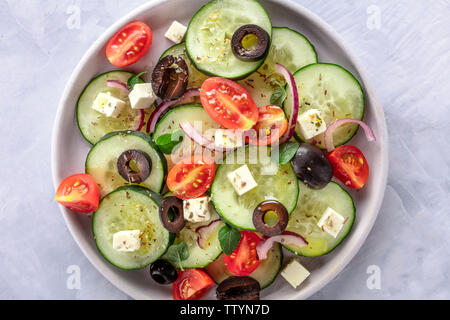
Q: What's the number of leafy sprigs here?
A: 6